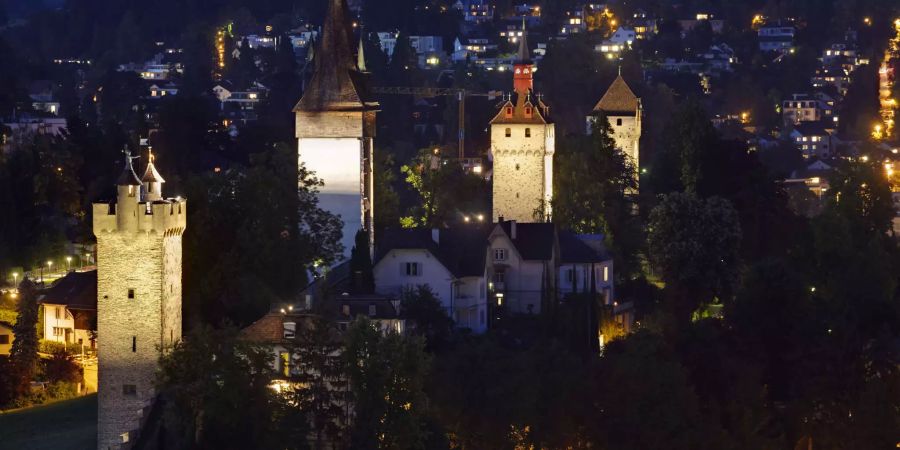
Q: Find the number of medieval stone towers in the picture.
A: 4